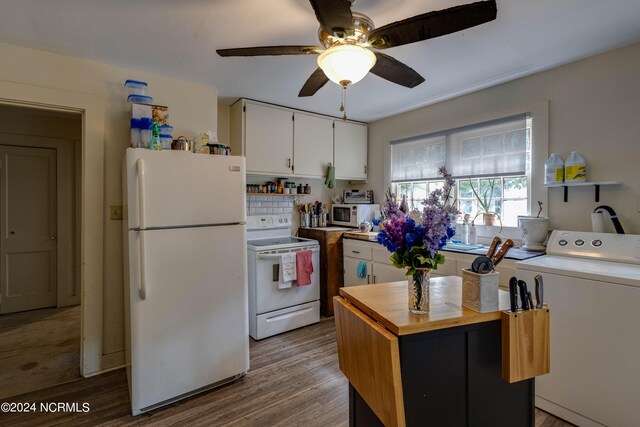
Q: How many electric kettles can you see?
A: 0